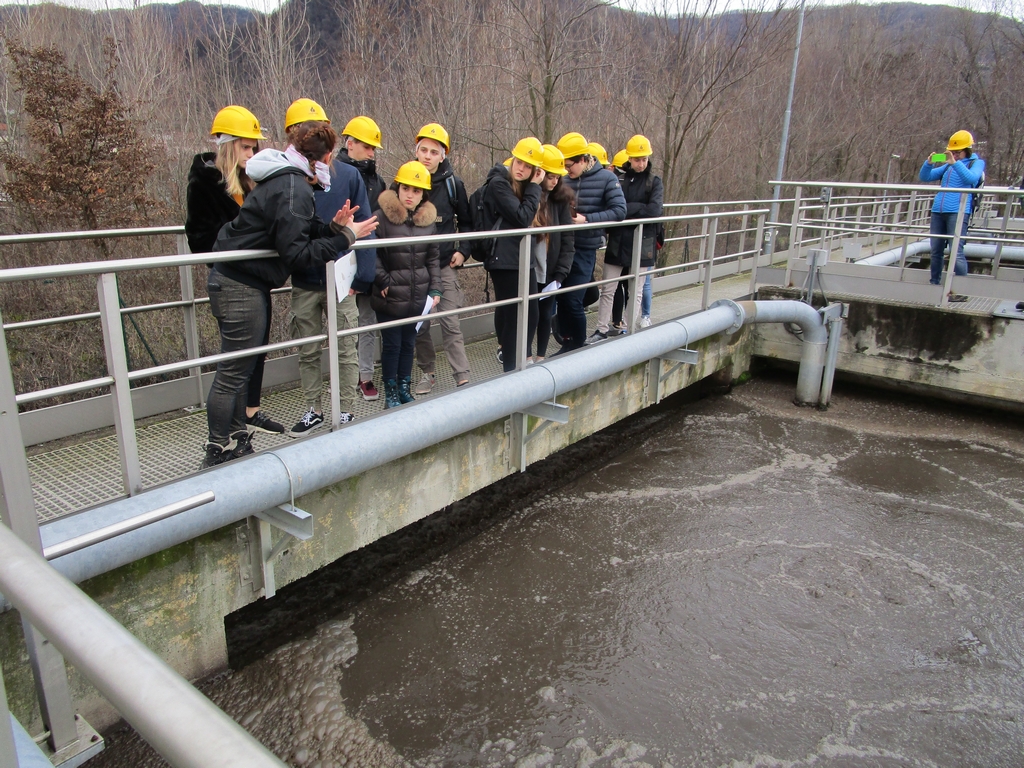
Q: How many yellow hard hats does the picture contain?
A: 13